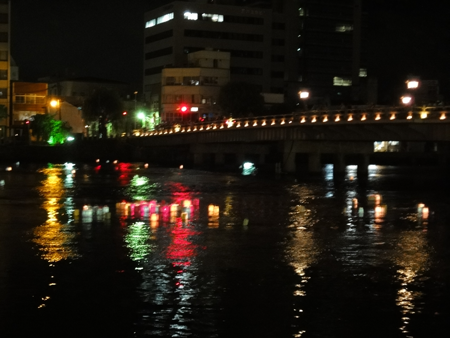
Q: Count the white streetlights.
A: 3